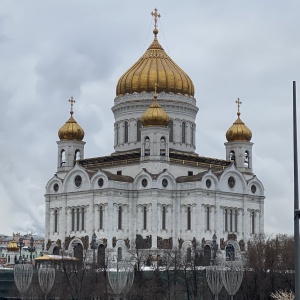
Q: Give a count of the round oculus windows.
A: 8